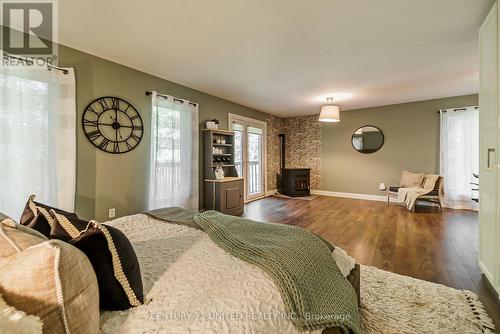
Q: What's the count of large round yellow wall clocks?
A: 0